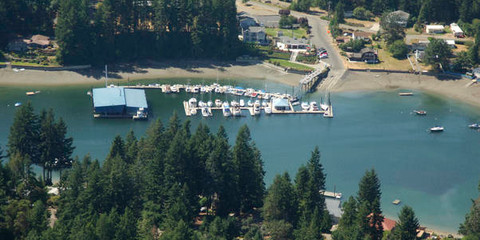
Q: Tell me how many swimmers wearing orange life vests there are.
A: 0